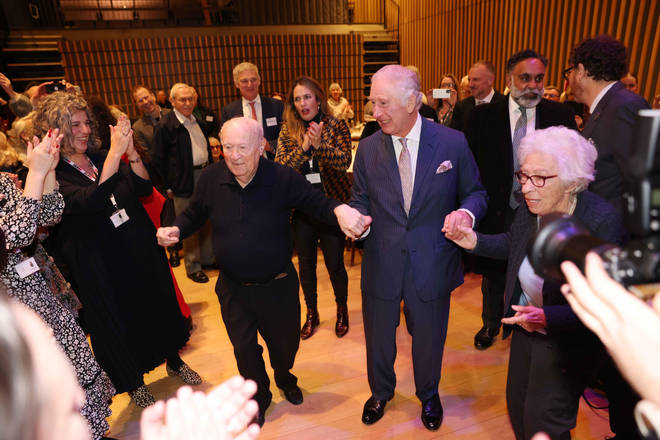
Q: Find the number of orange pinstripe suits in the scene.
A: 0